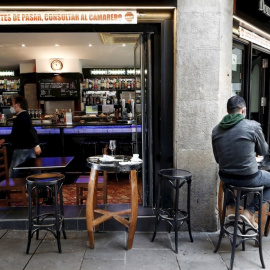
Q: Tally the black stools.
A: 3